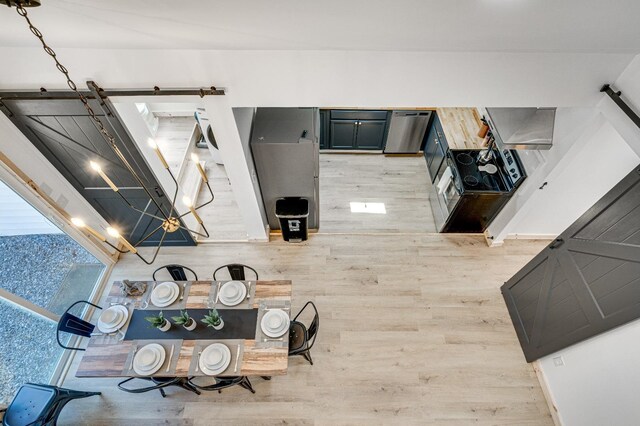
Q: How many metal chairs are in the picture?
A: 7